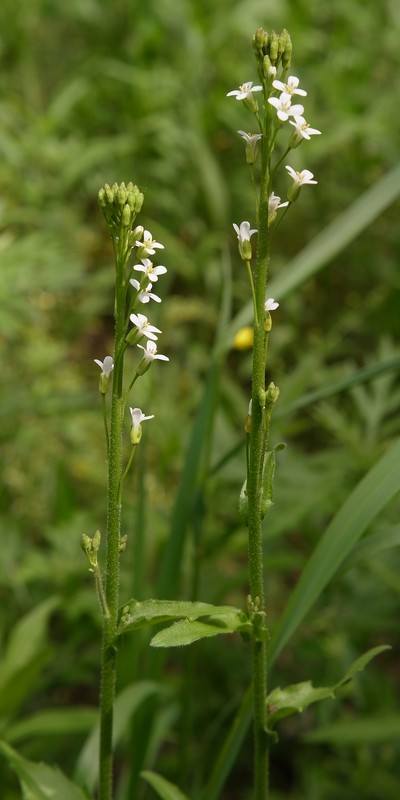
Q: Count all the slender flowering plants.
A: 2